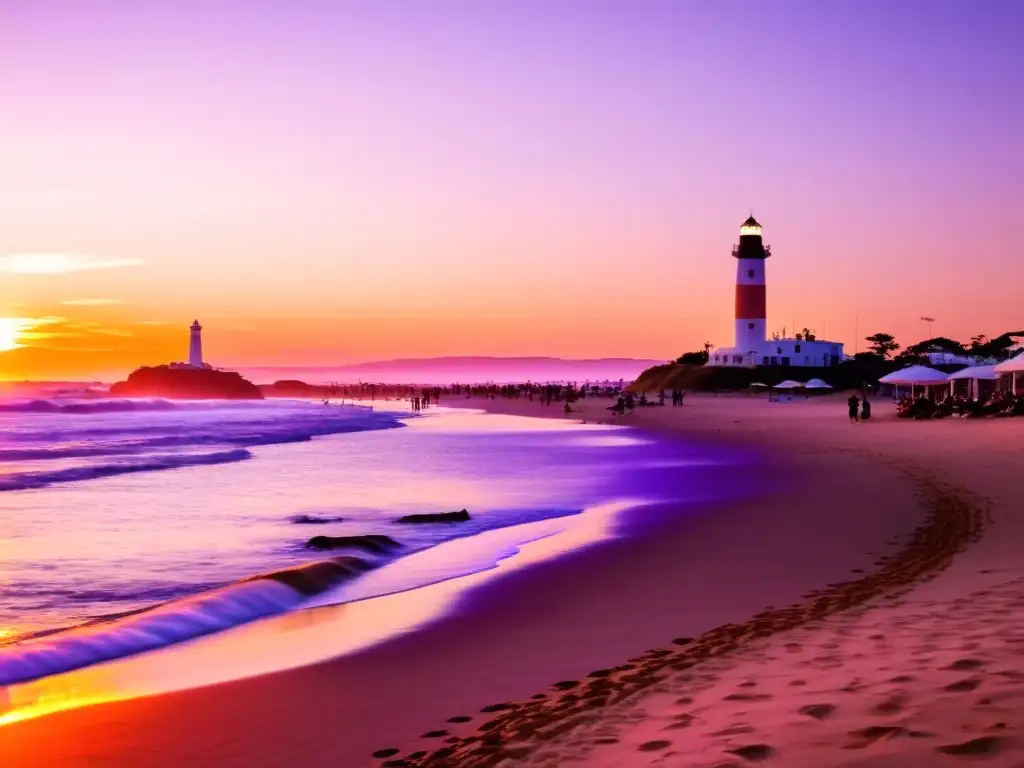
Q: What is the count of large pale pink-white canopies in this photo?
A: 3